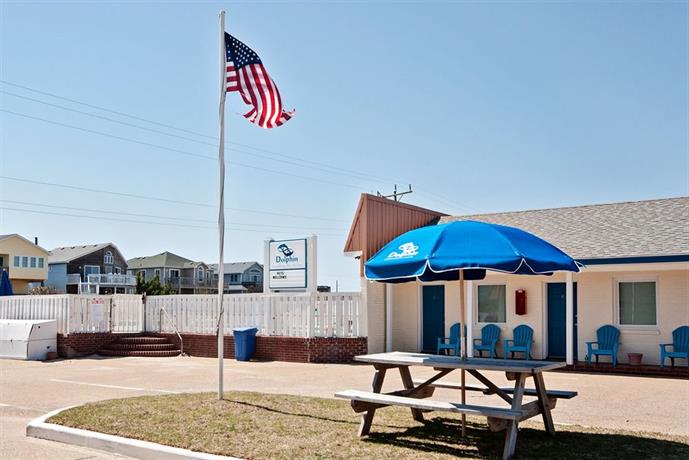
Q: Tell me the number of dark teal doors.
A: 2